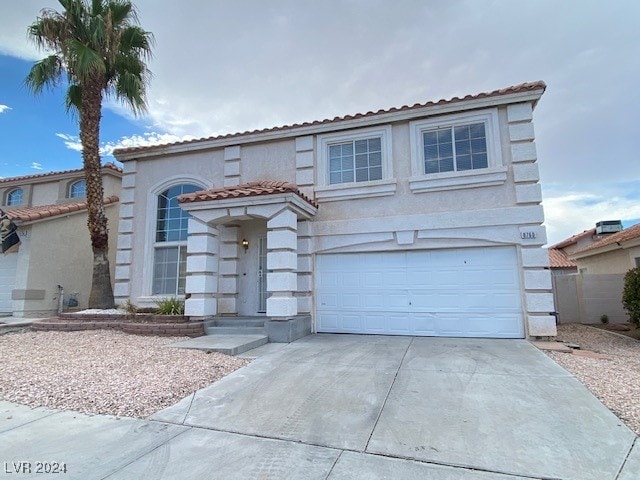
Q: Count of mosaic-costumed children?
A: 0